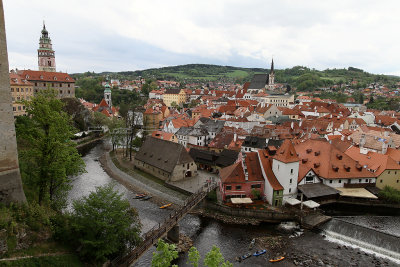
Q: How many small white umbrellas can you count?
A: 2